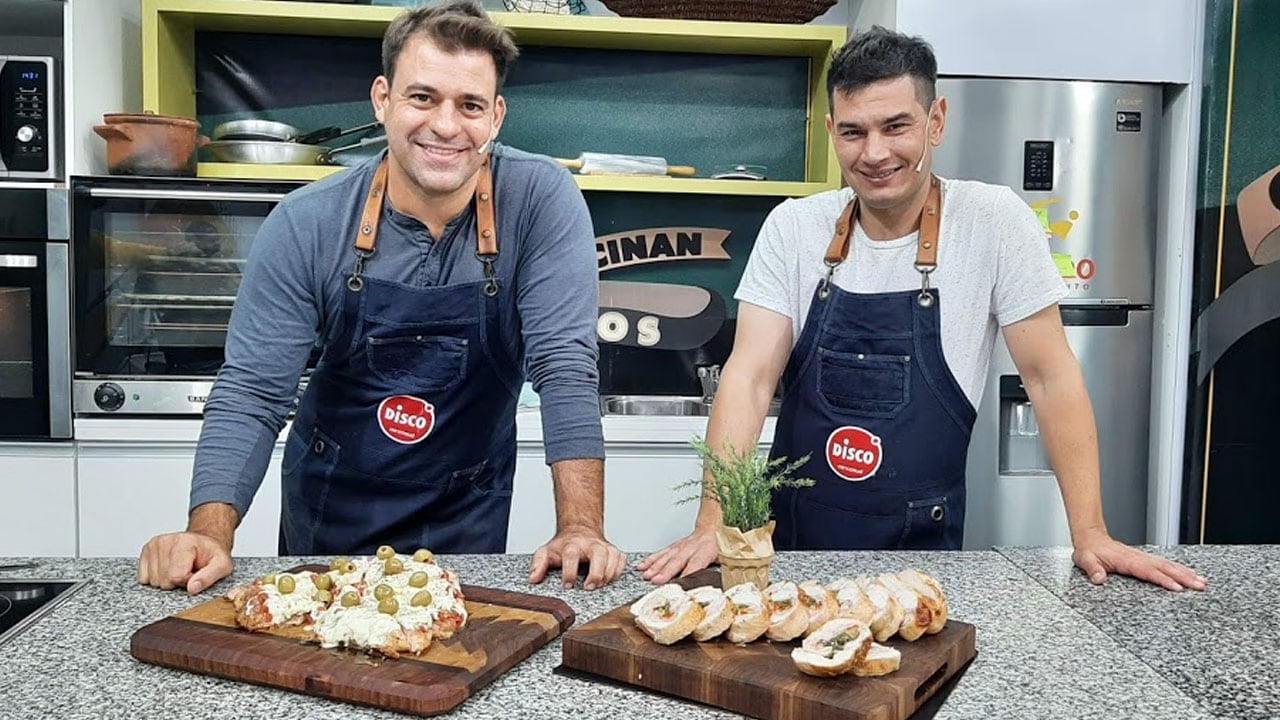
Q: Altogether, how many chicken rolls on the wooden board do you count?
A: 11